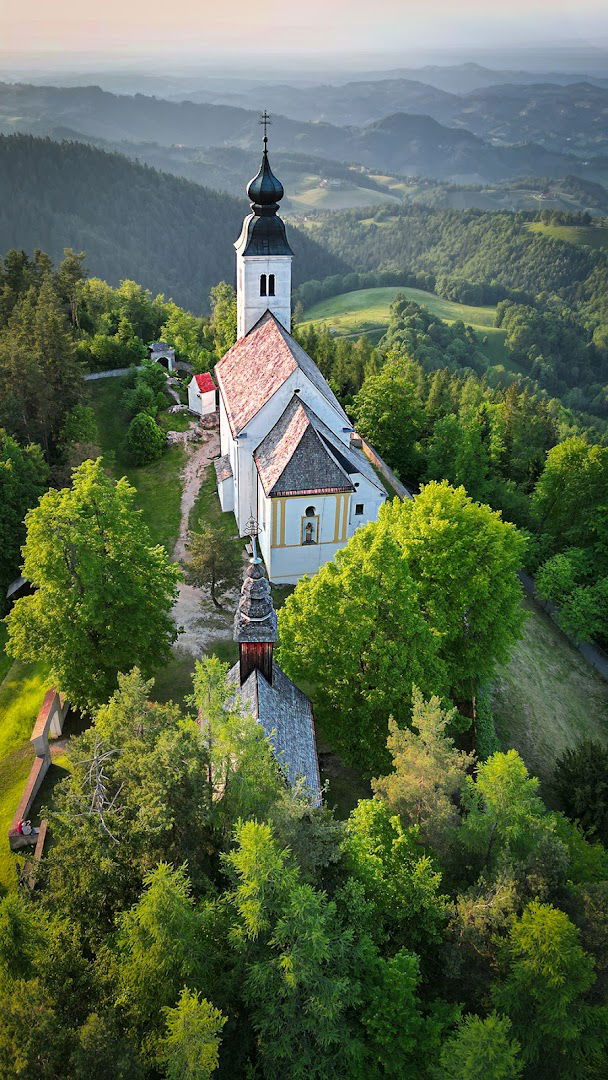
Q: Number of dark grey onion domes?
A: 1